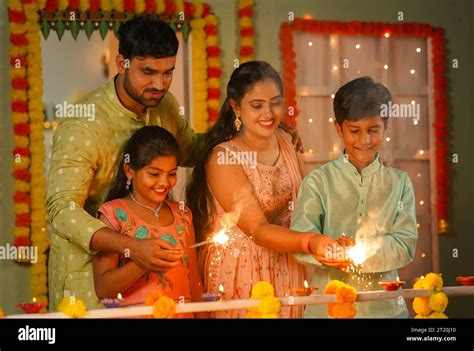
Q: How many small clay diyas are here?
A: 6